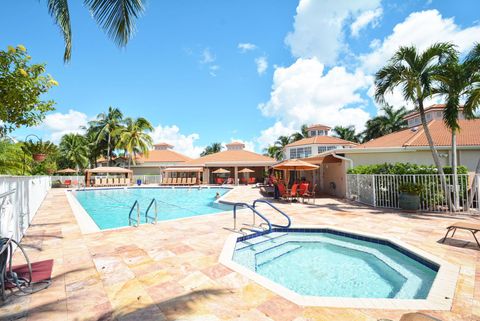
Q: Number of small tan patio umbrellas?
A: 3